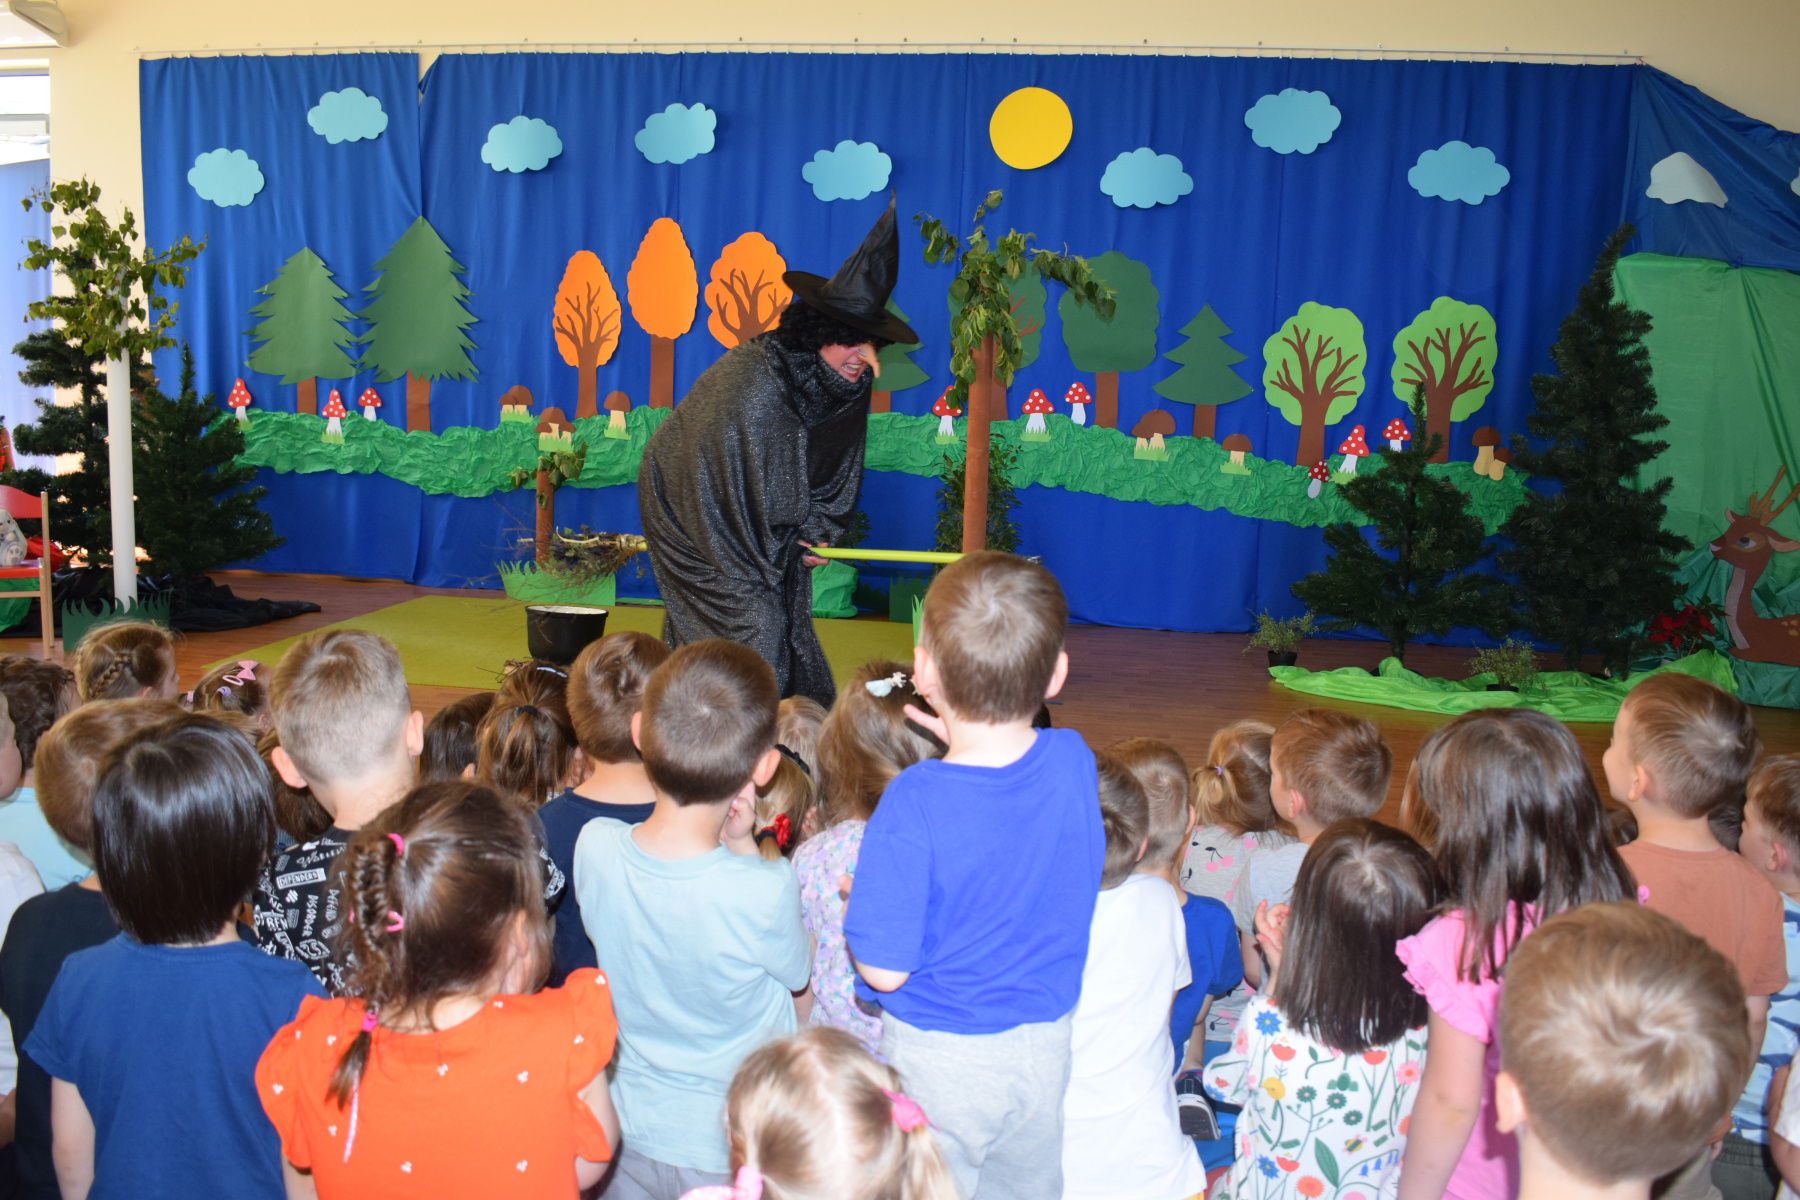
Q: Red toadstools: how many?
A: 9